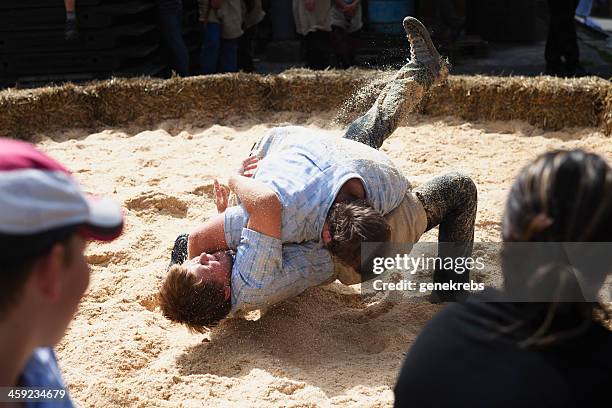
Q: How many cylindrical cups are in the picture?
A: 0